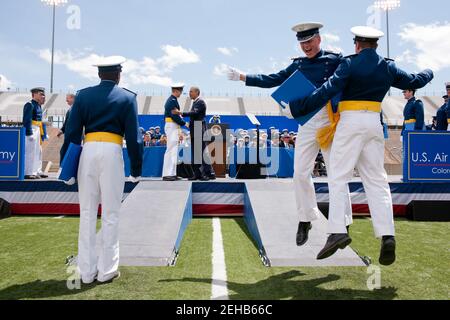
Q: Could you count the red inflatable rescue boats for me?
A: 0